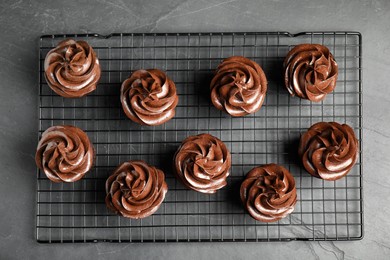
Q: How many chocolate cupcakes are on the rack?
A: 9